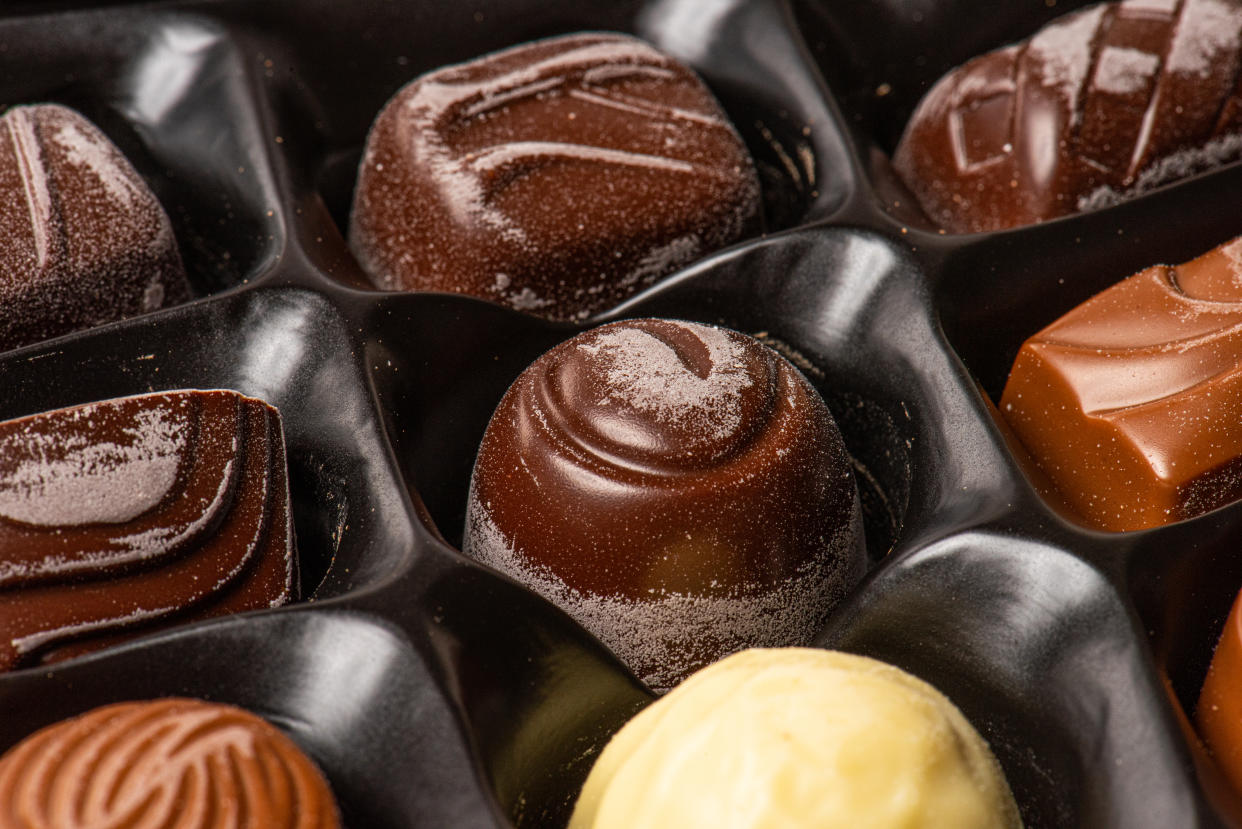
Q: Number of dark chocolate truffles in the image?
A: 5